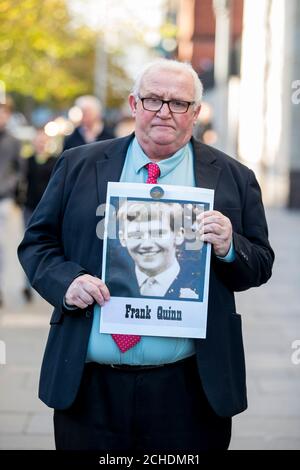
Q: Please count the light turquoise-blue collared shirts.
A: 1